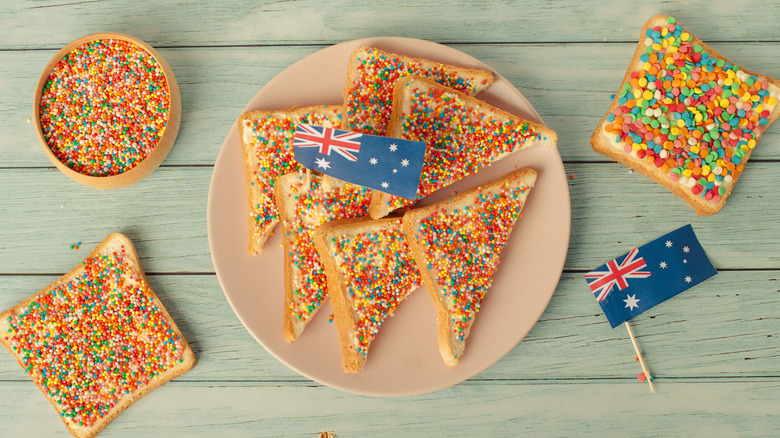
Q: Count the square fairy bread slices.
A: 2